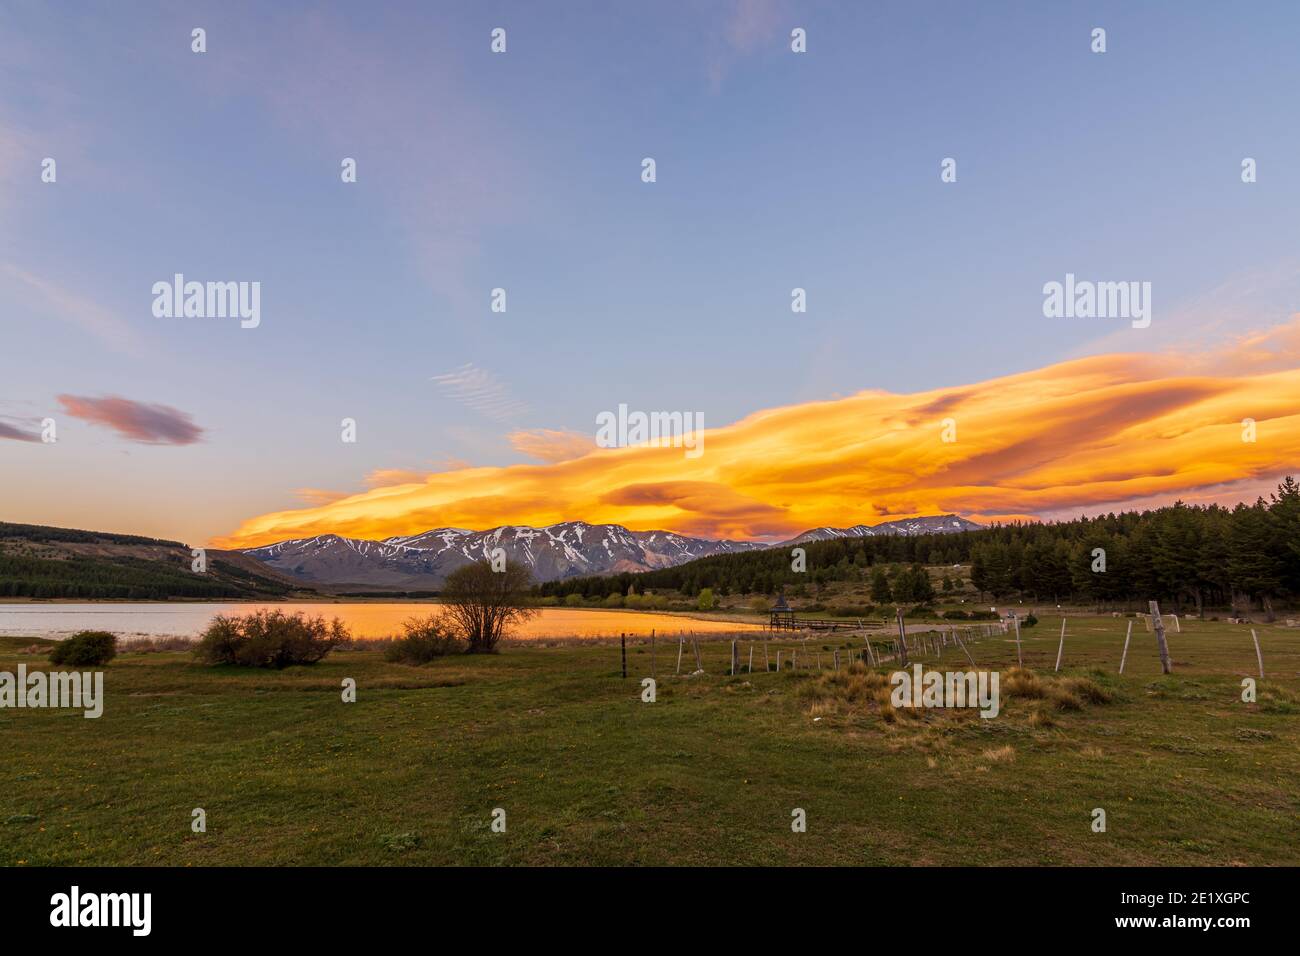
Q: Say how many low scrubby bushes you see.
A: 3